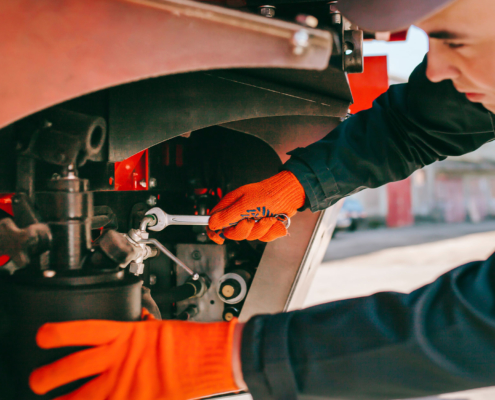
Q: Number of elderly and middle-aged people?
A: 0